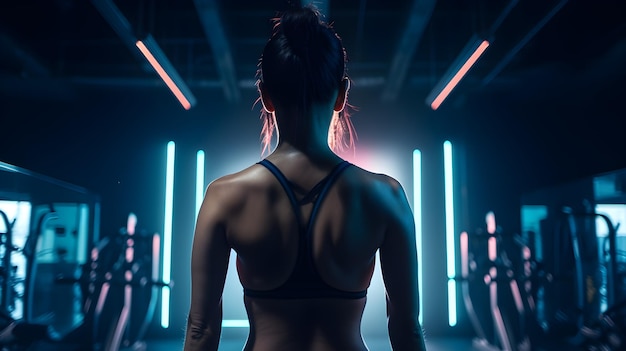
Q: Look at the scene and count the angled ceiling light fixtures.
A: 2